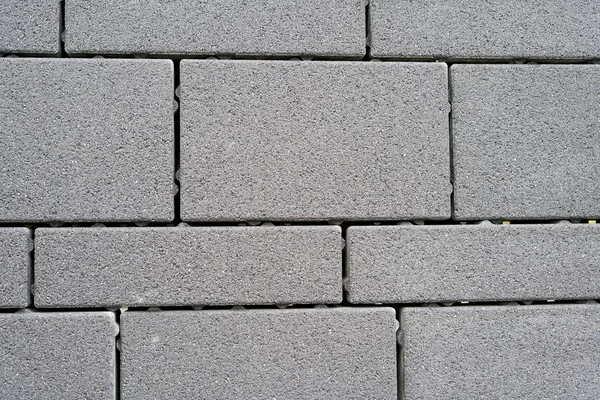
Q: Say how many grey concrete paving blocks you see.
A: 12